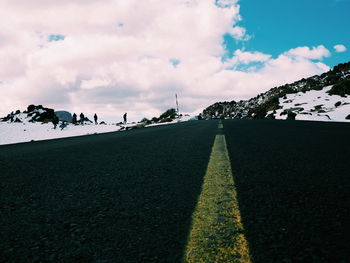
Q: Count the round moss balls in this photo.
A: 0